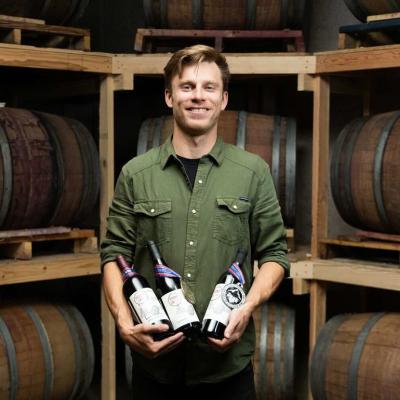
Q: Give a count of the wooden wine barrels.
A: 9